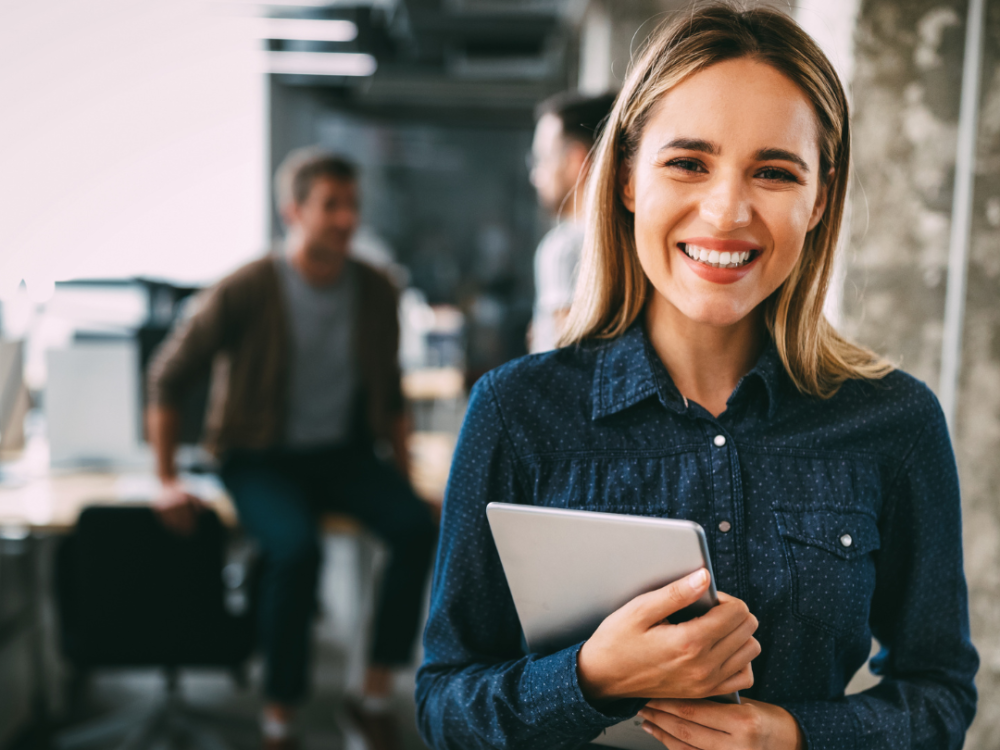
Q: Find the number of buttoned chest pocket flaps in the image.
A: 1